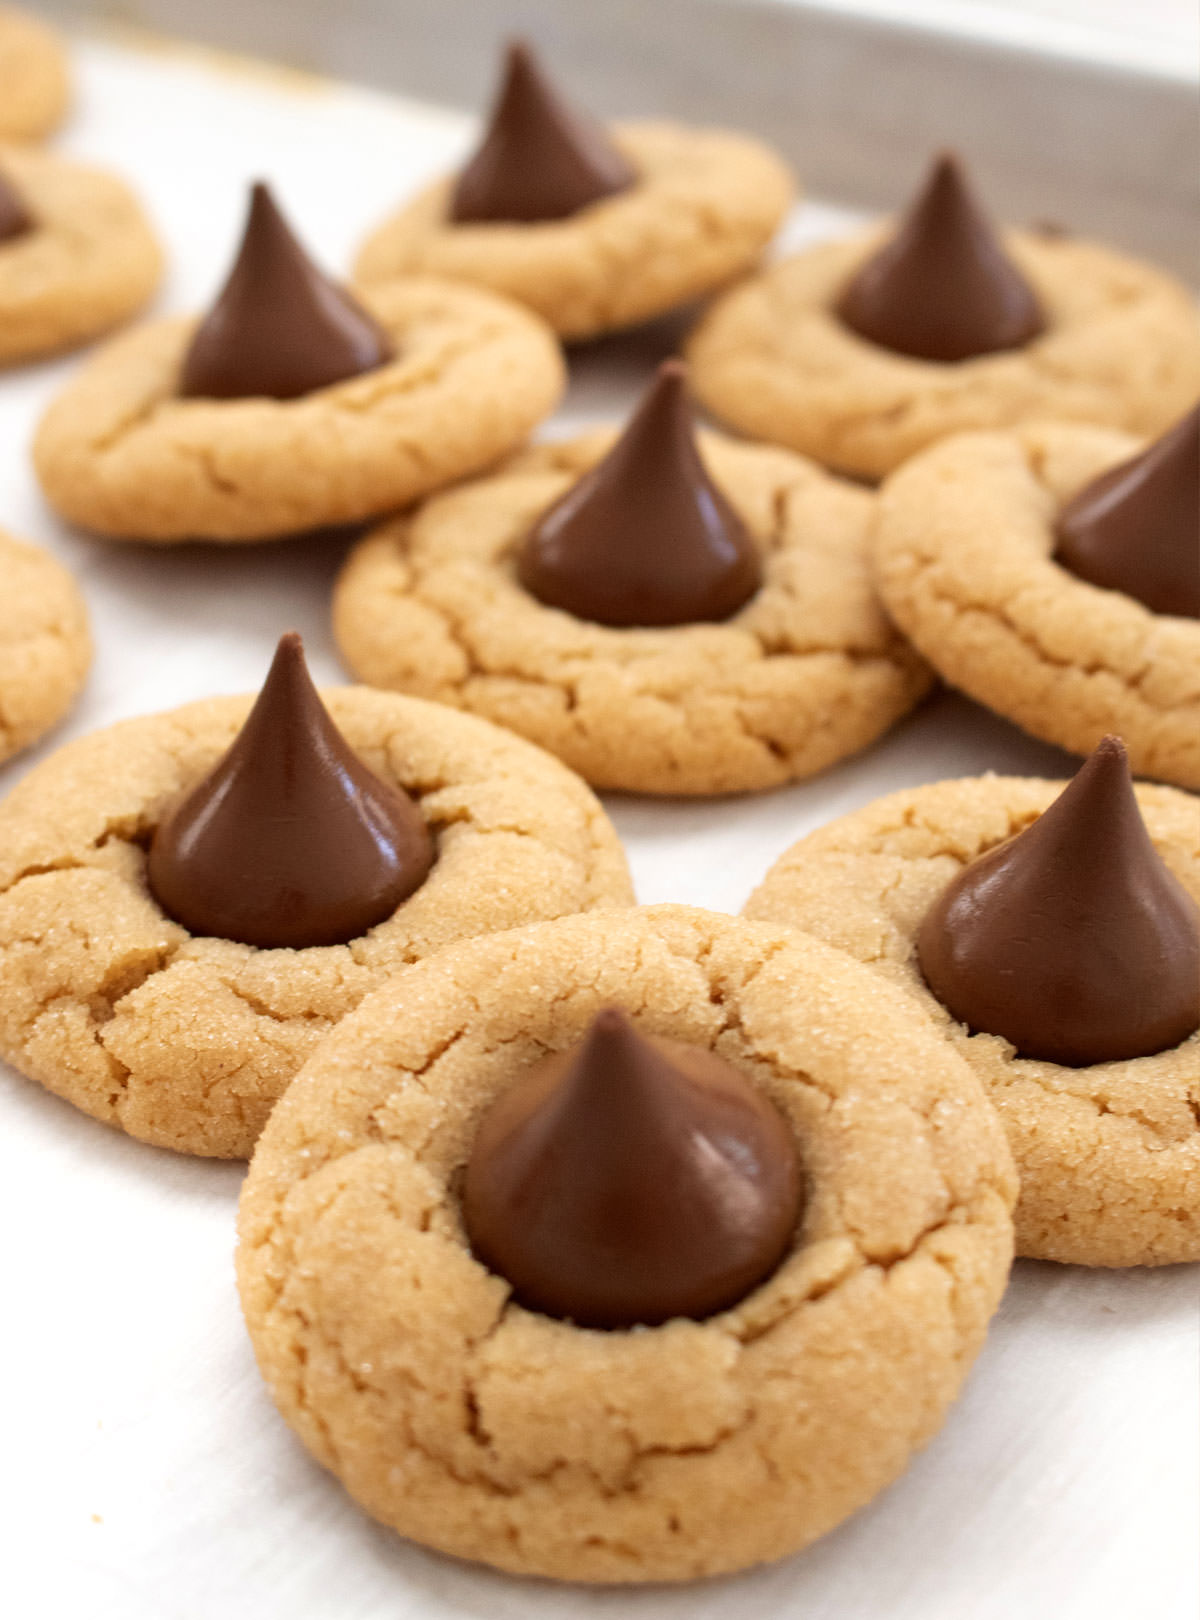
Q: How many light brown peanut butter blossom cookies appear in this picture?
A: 11